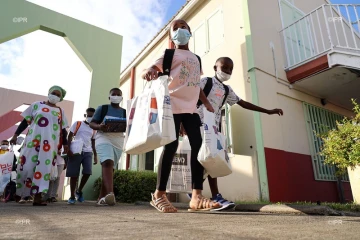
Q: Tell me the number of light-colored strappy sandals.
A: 2